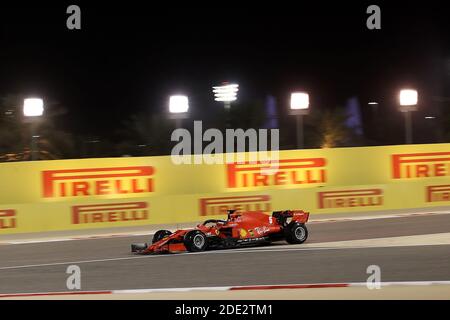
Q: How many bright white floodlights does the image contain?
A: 5